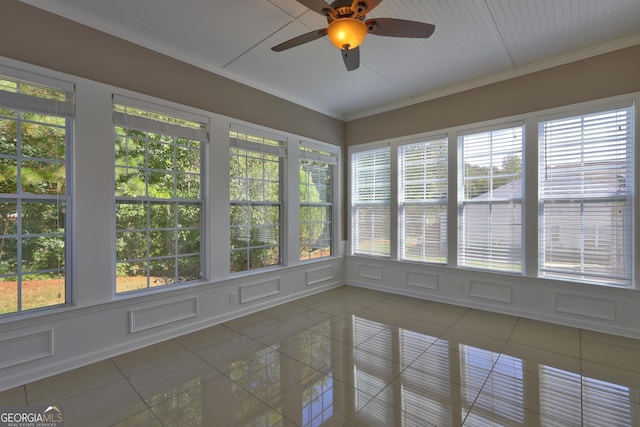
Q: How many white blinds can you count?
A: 8